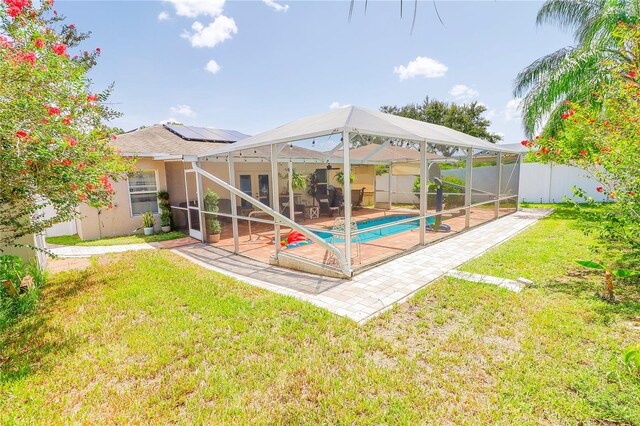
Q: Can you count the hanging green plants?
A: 2